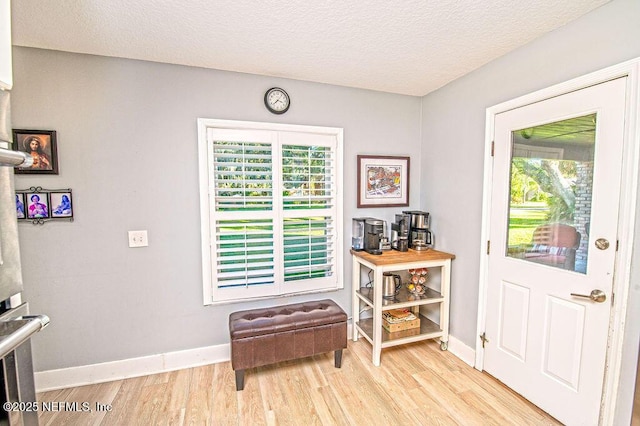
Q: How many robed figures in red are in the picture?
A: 1